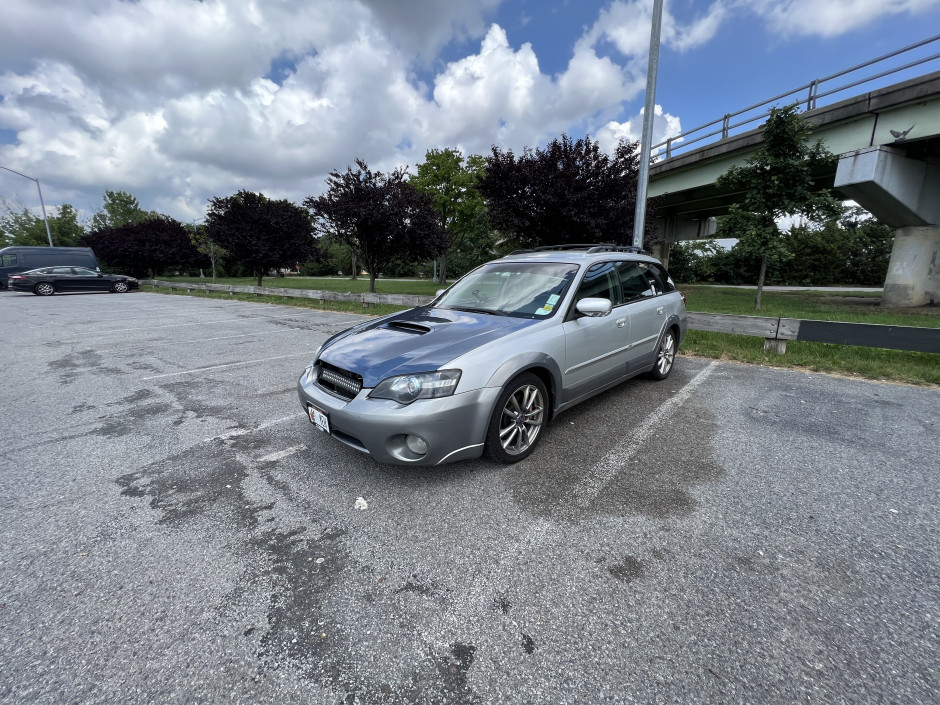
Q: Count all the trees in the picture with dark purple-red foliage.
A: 4